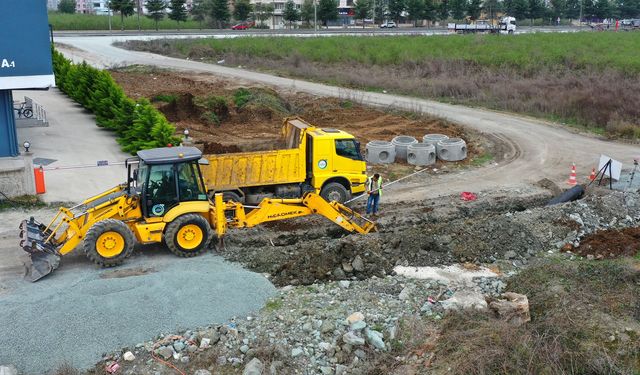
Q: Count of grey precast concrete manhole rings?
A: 5